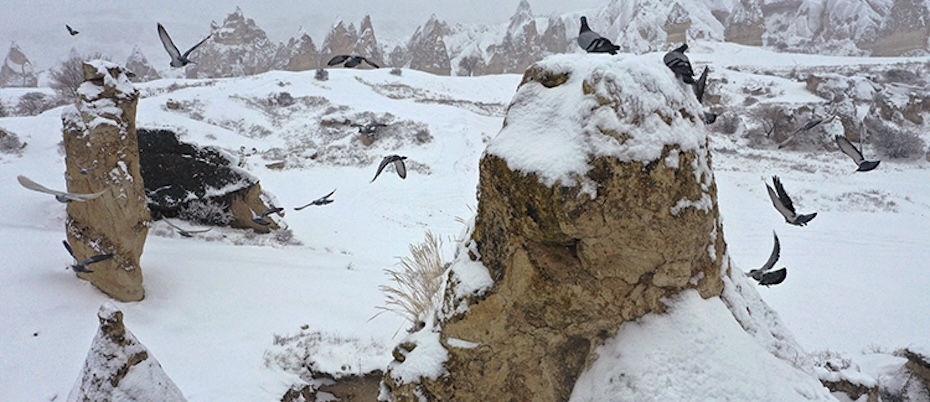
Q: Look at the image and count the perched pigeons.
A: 2